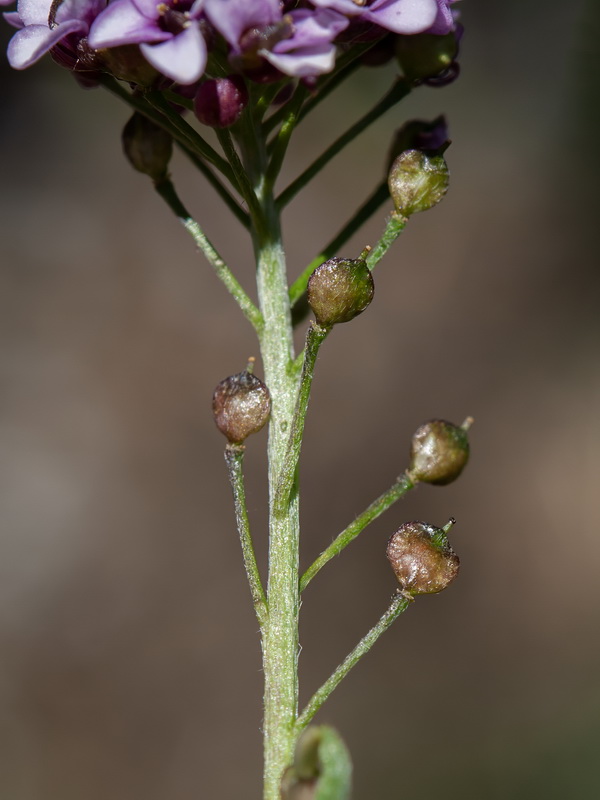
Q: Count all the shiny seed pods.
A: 5